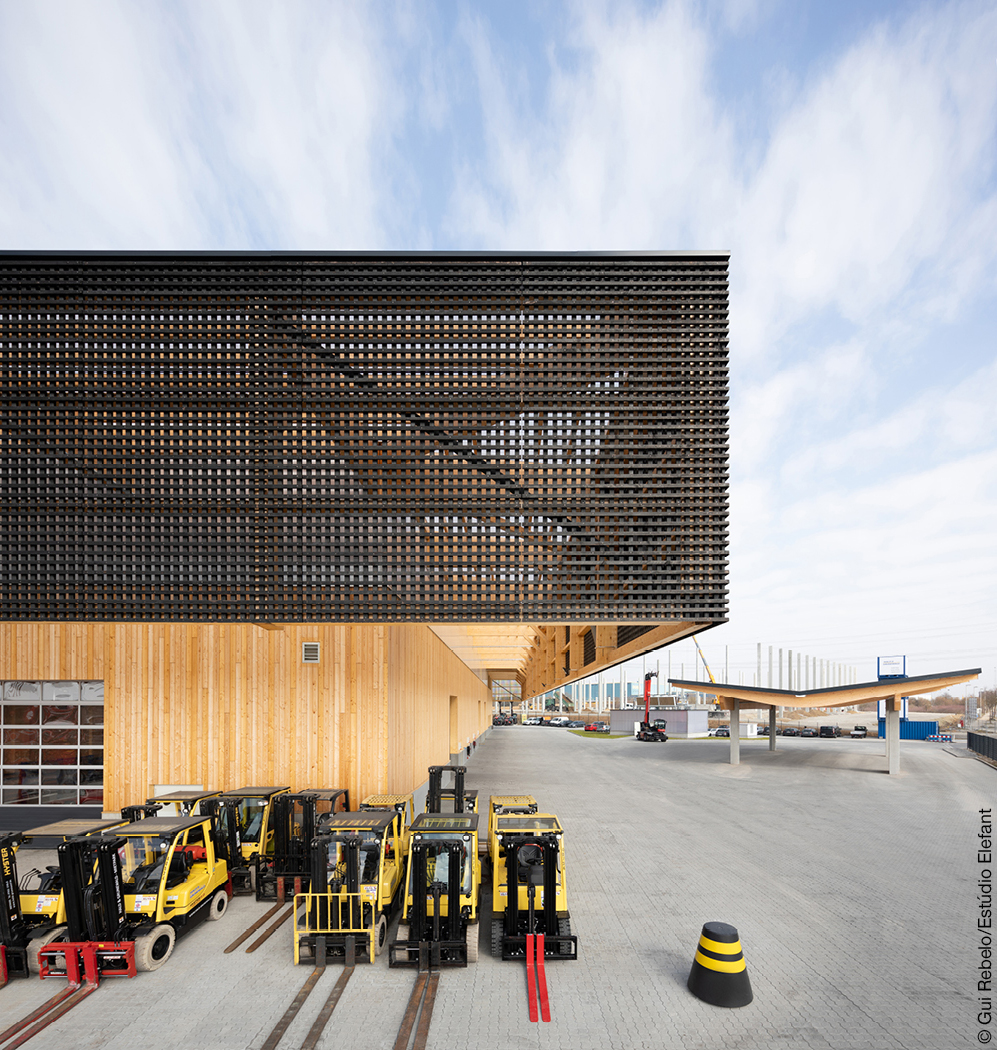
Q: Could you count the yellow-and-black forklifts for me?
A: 11